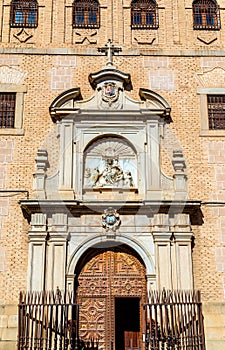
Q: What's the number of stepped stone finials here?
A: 2